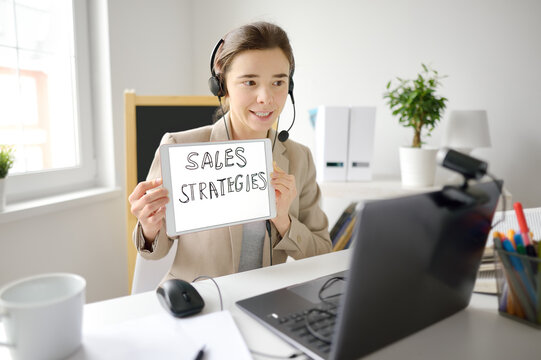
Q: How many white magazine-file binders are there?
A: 2